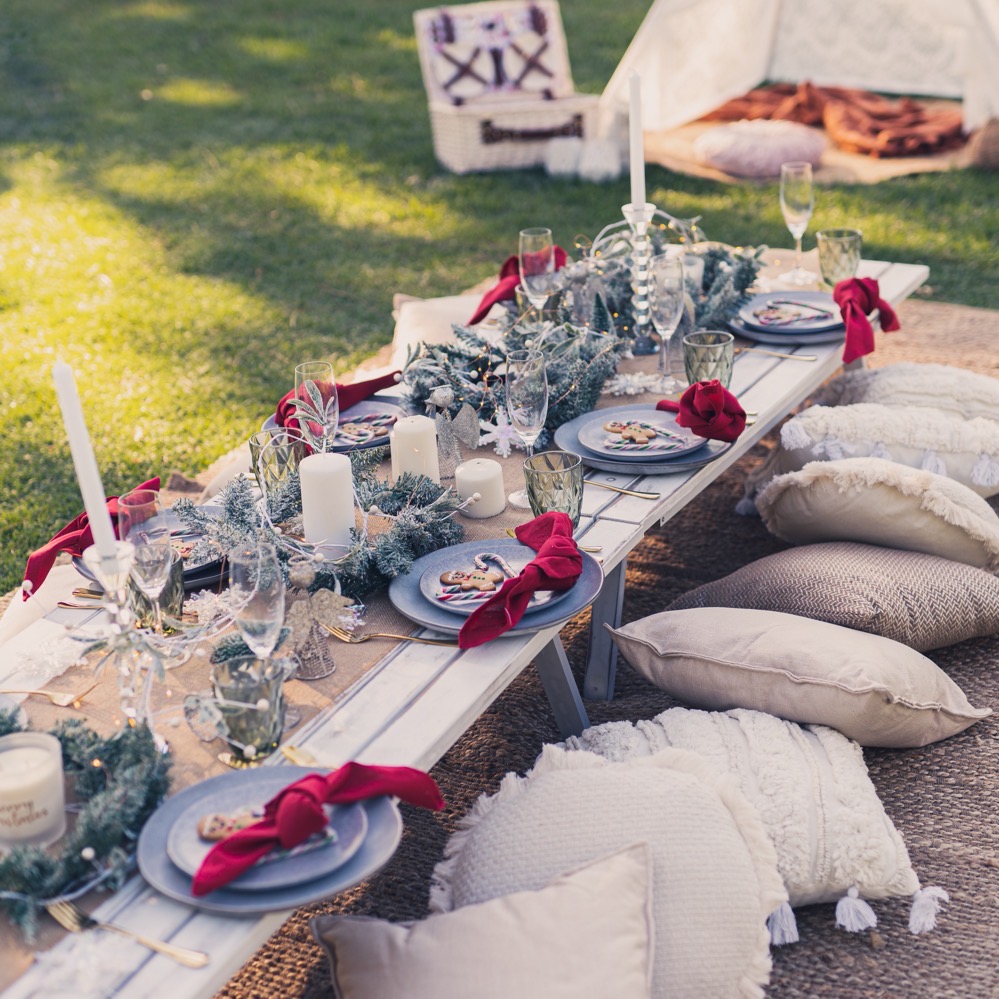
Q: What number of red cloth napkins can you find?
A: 7